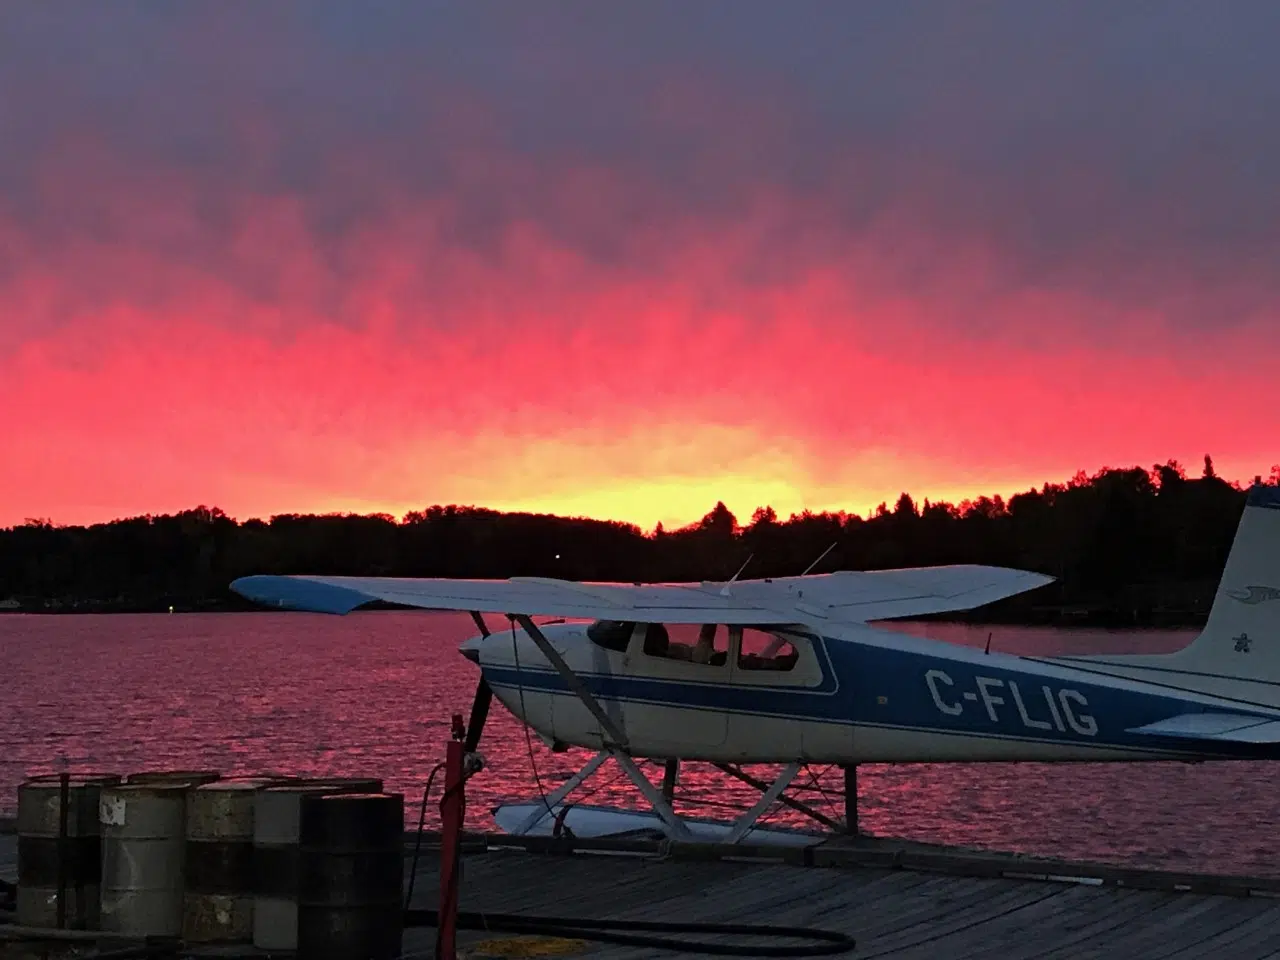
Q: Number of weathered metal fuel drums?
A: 9